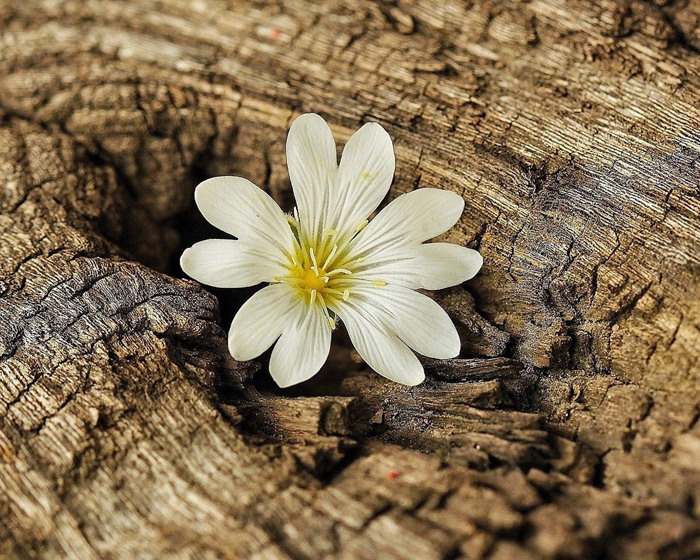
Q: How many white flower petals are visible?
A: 10